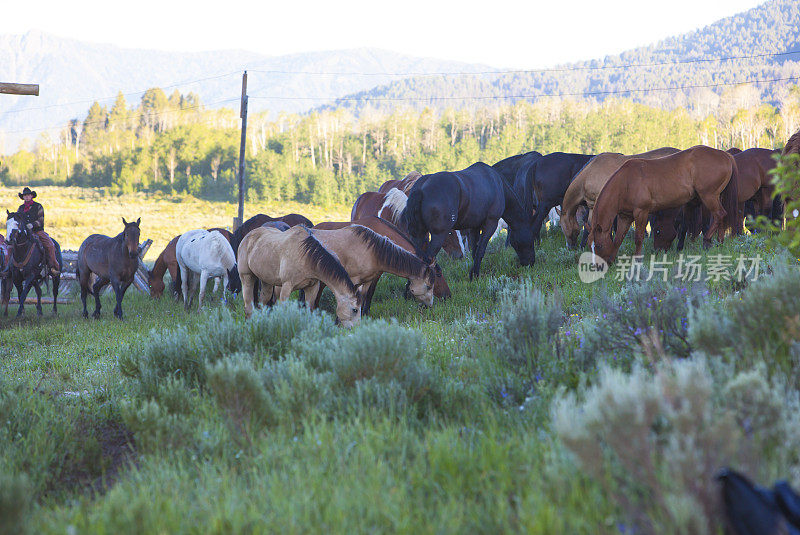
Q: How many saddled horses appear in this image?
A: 1